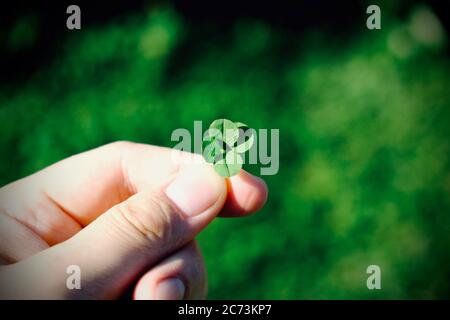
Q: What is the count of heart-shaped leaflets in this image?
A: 4